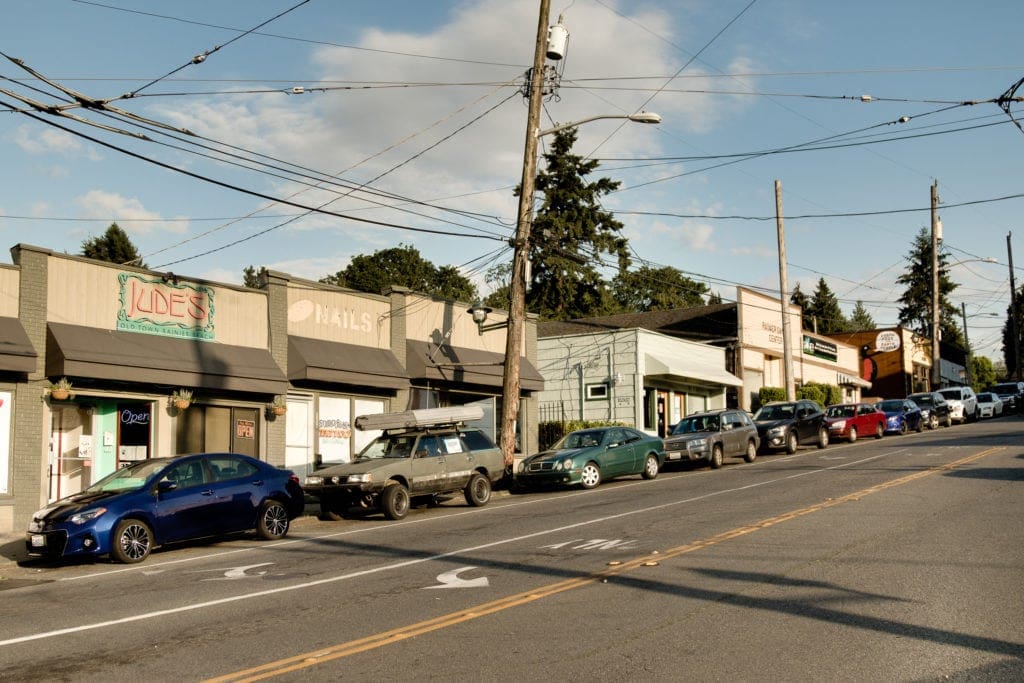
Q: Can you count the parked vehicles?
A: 11